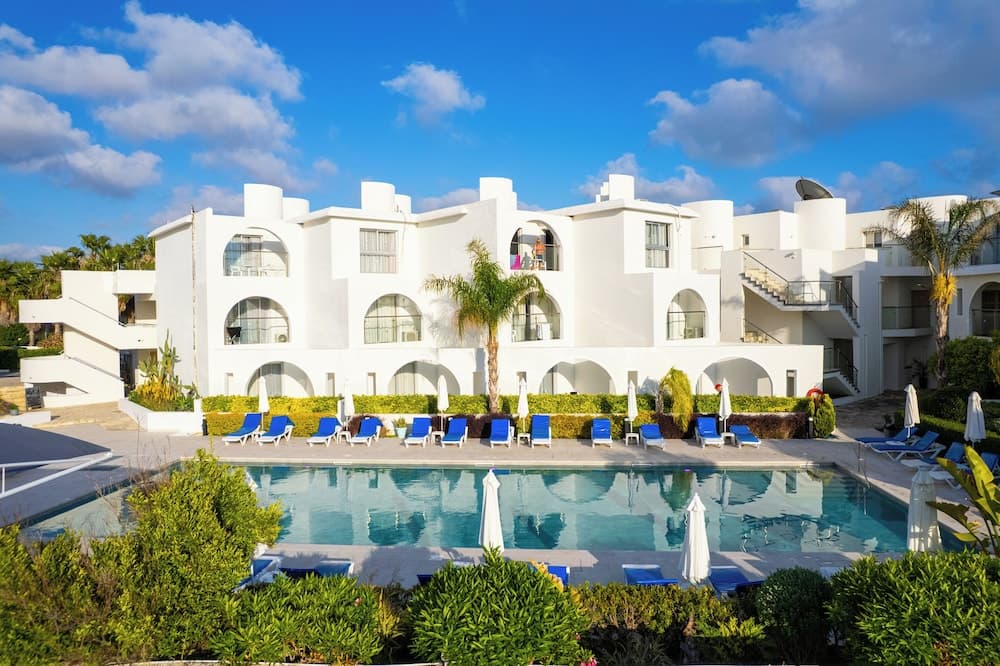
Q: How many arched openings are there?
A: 11